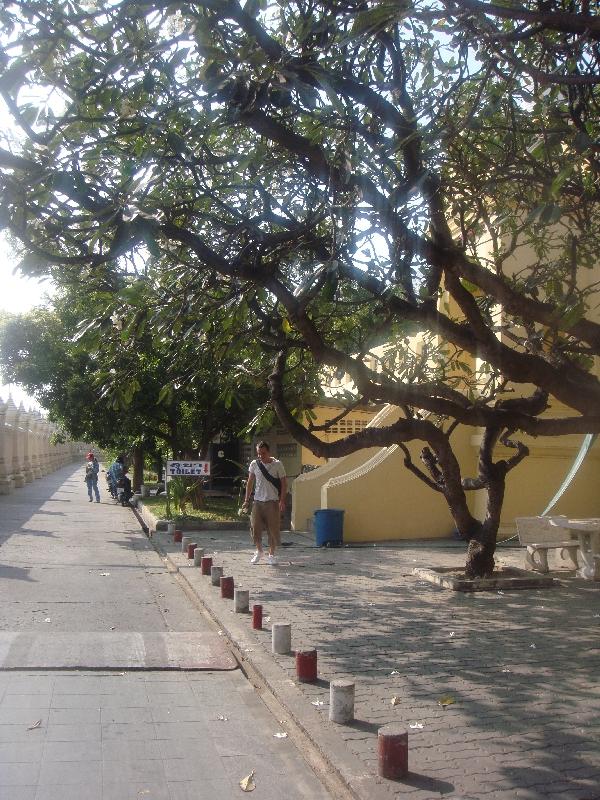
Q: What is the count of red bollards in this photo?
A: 7